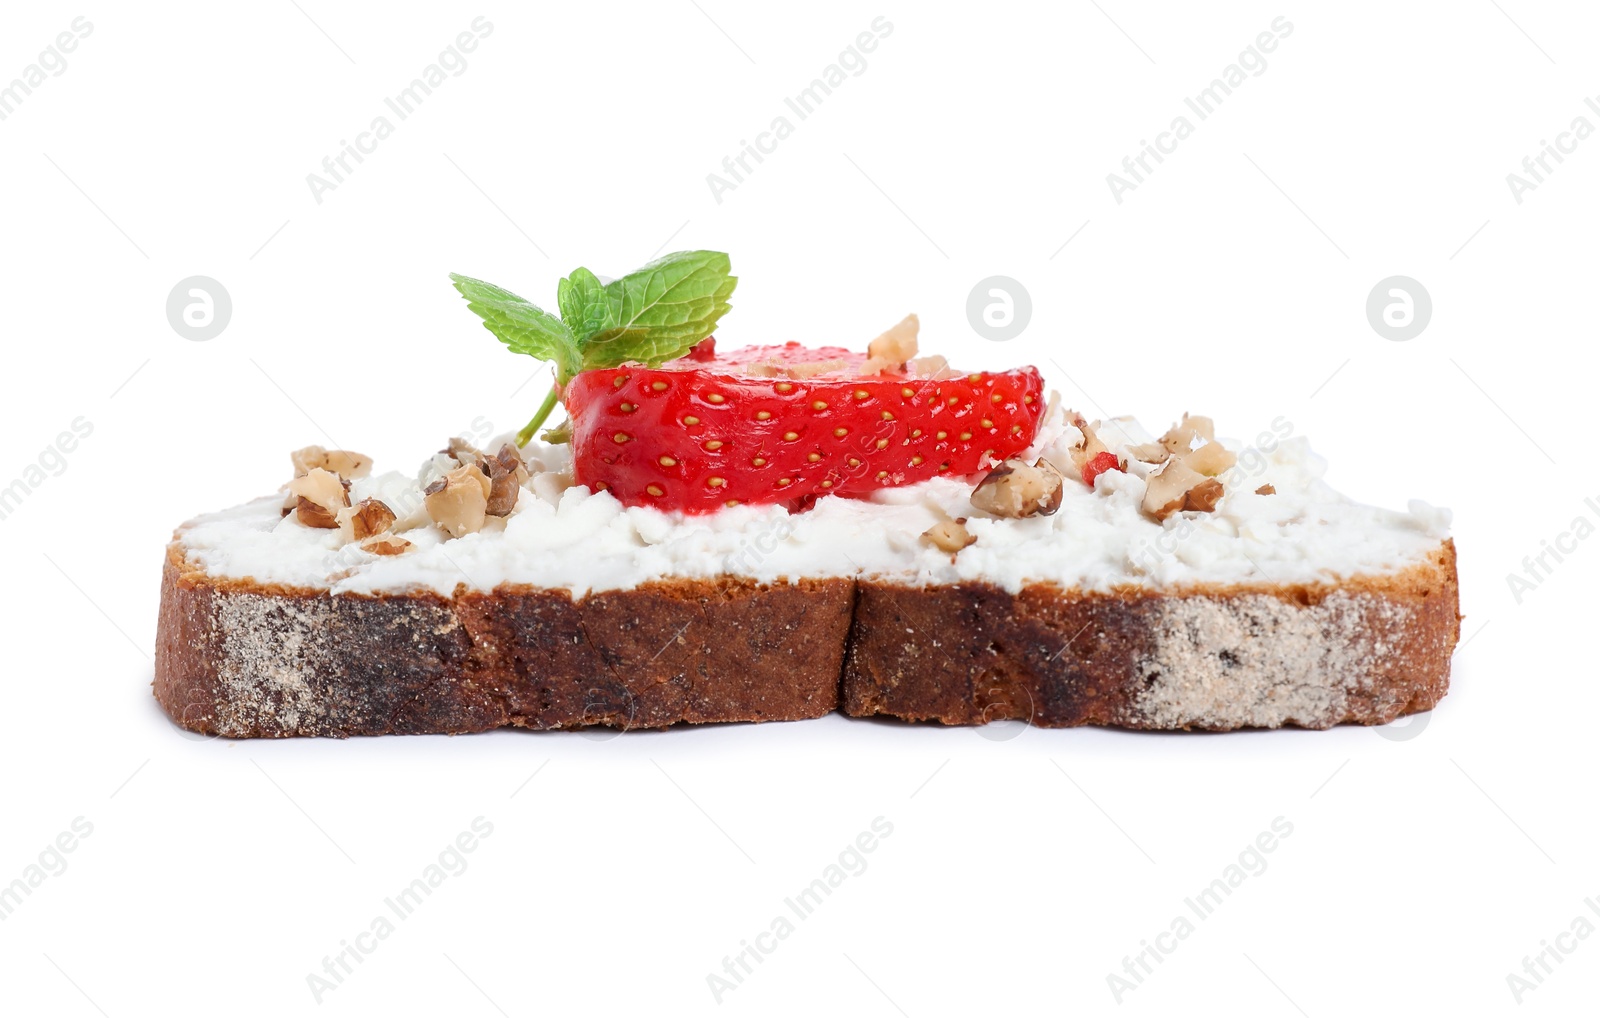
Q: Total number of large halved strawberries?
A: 1